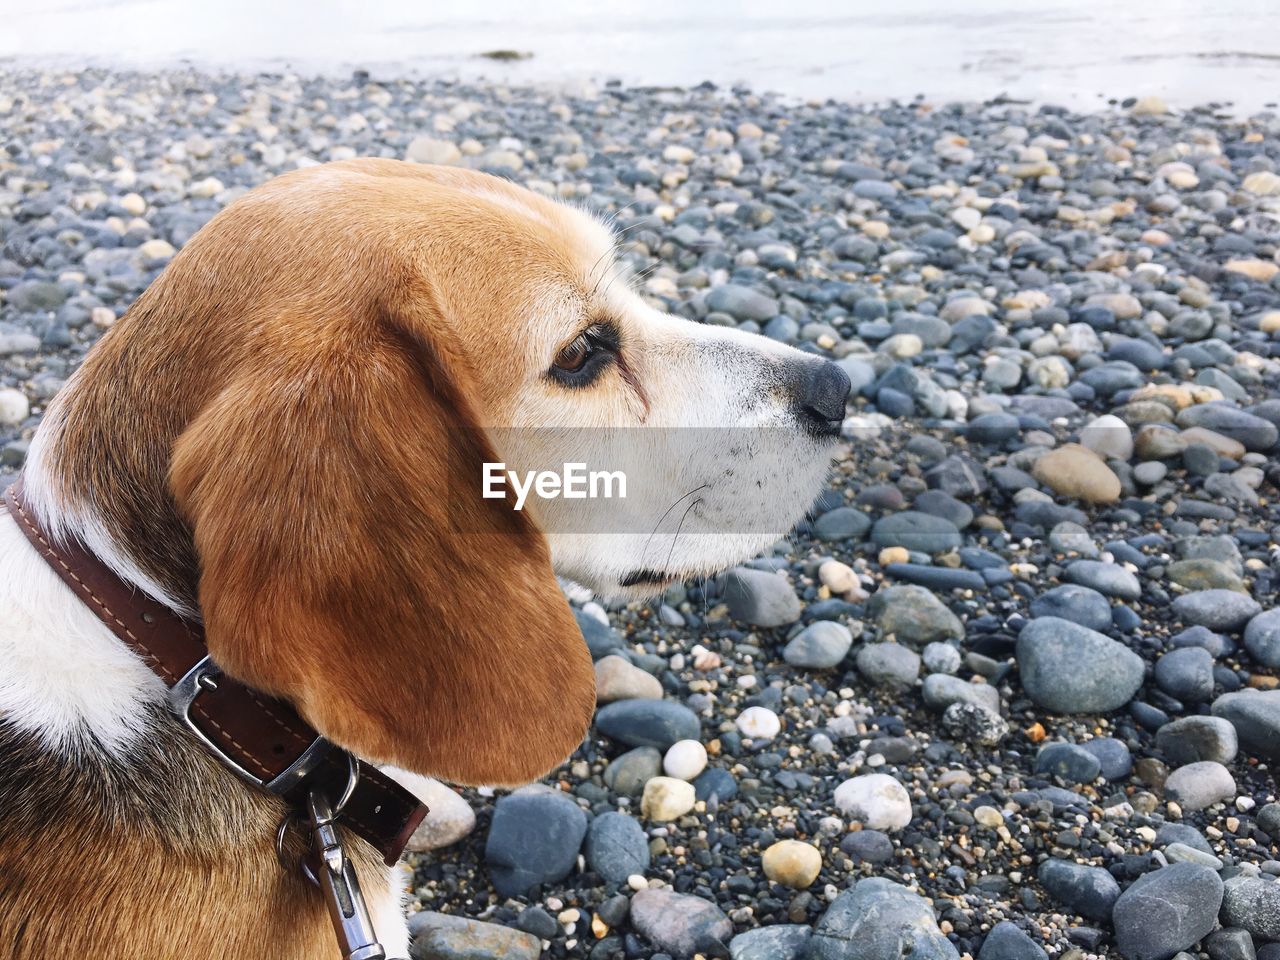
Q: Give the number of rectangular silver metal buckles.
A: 1